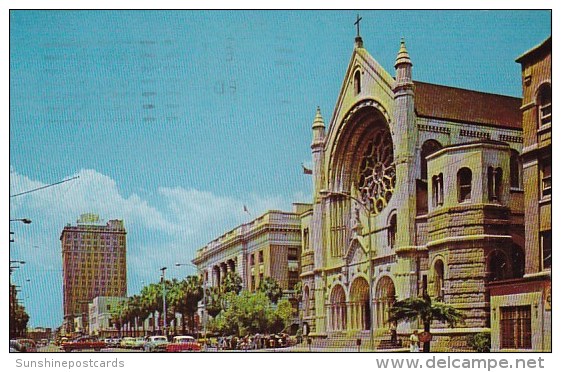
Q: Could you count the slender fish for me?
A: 0